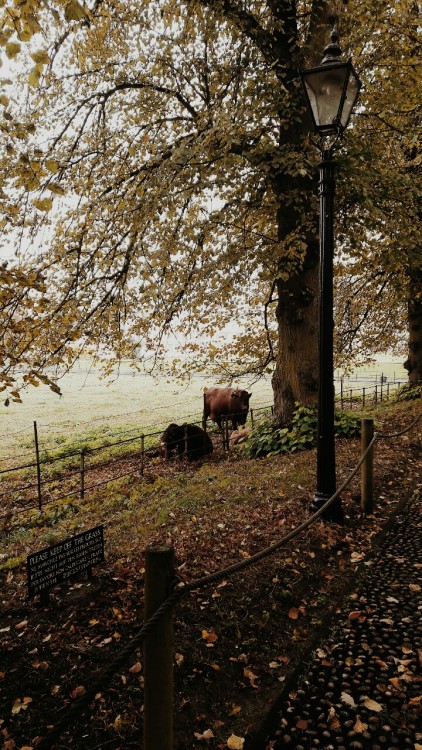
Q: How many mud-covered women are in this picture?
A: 0